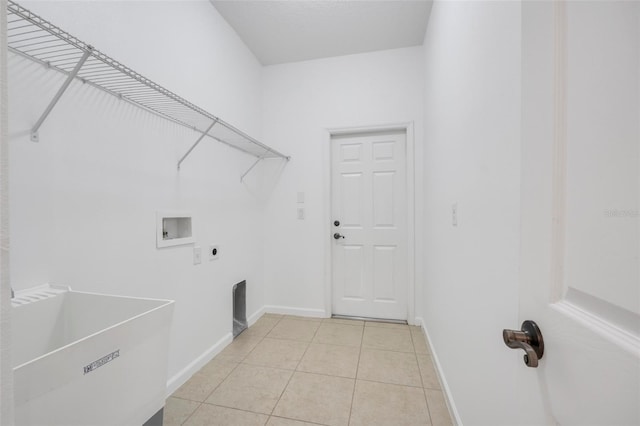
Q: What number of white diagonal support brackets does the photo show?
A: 3